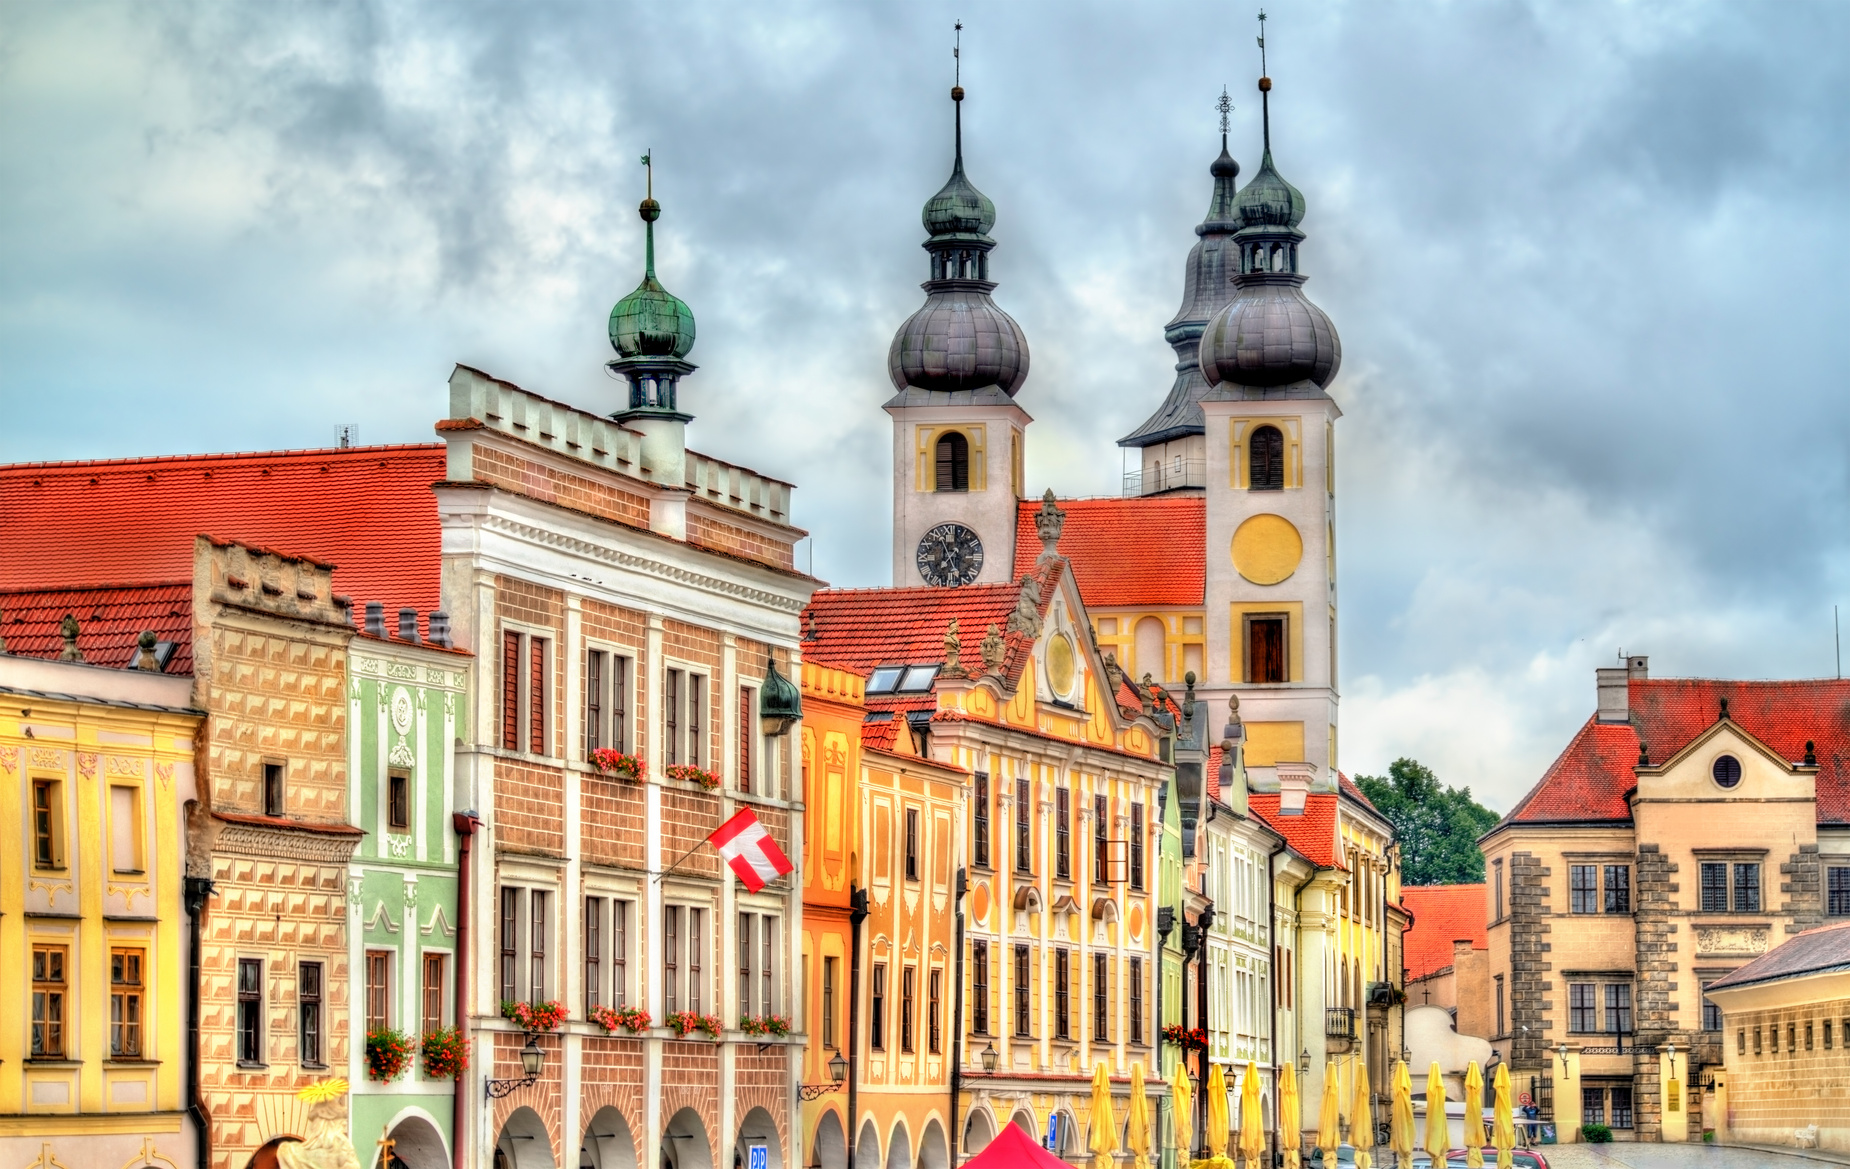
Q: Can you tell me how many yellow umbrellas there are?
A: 12